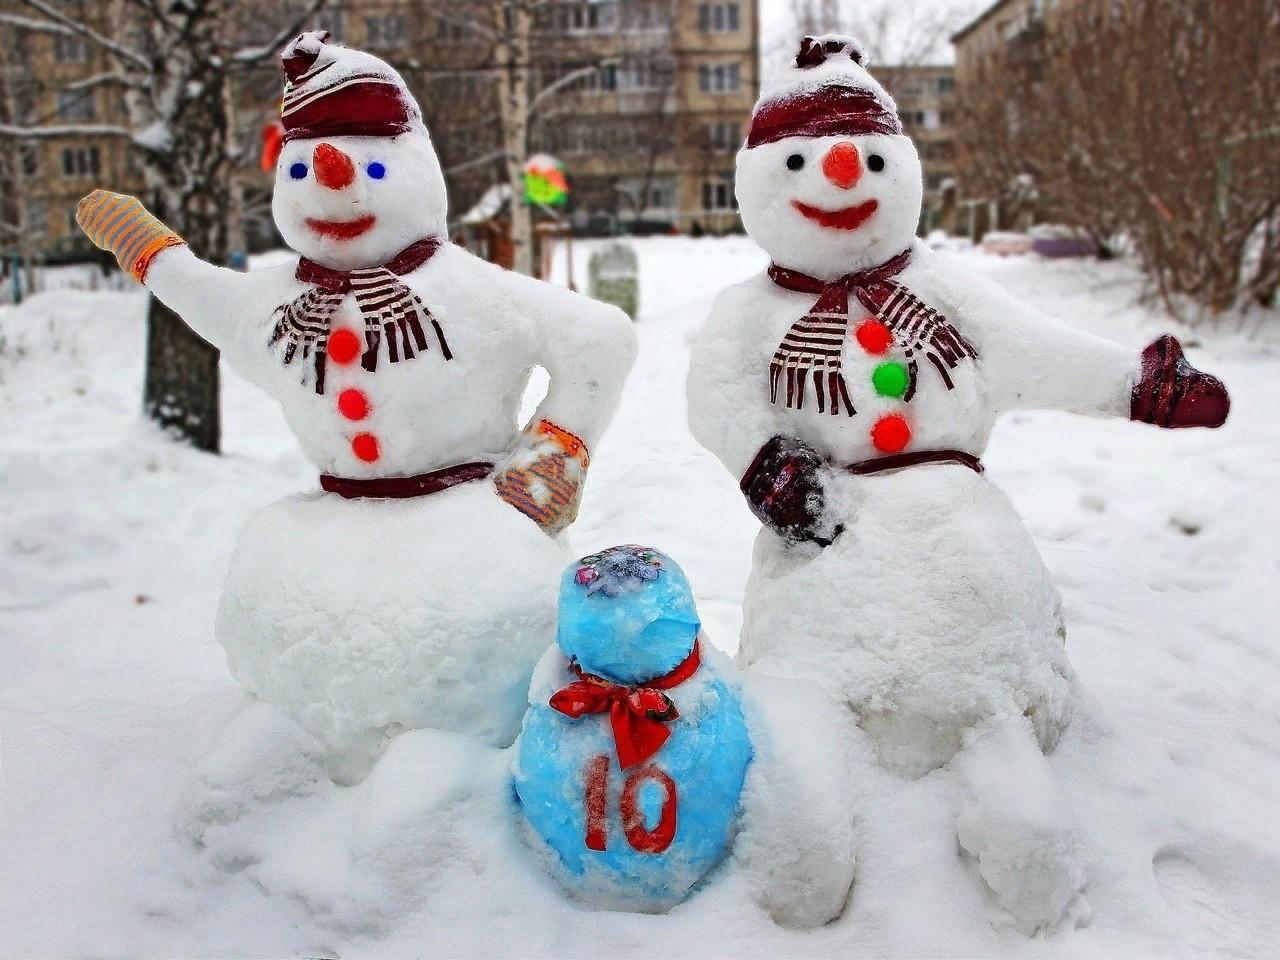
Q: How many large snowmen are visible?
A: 2